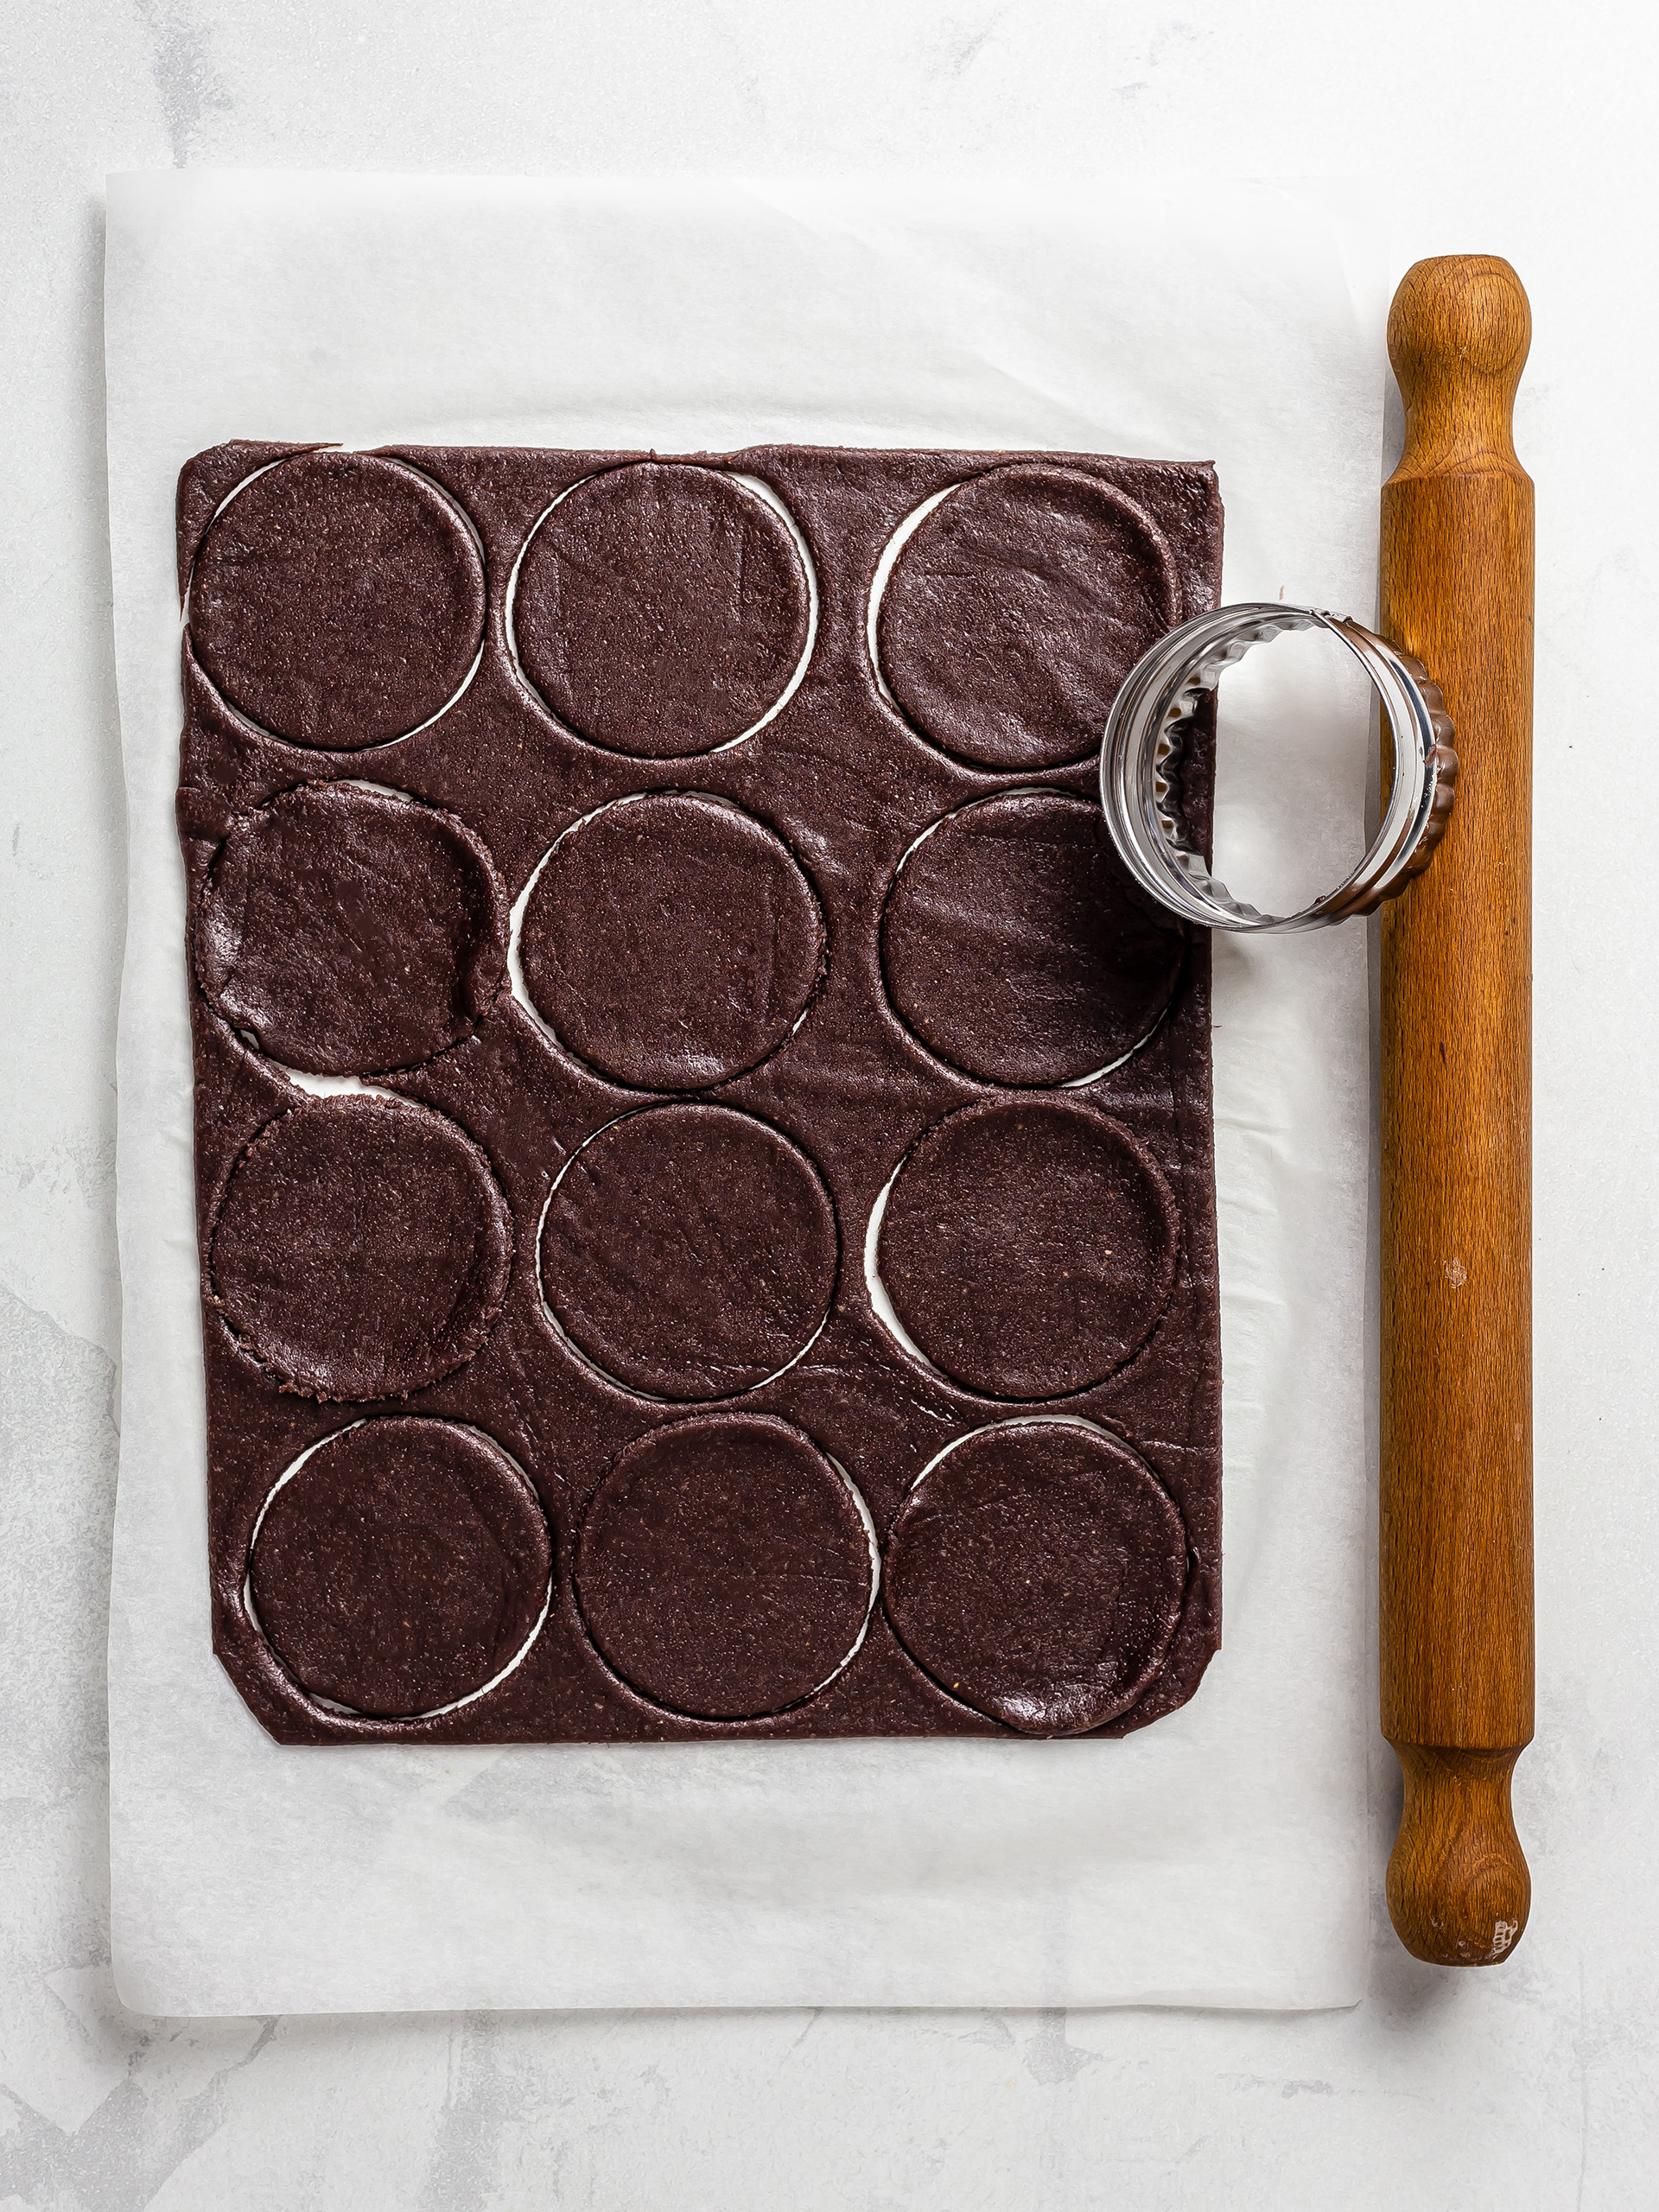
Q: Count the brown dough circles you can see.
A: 12